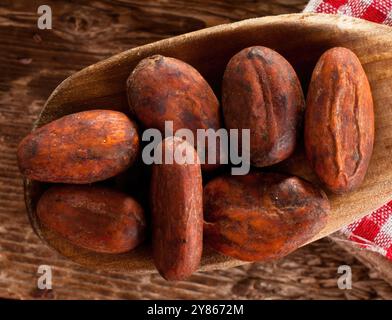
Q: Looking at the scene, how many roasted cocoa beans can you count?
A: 7